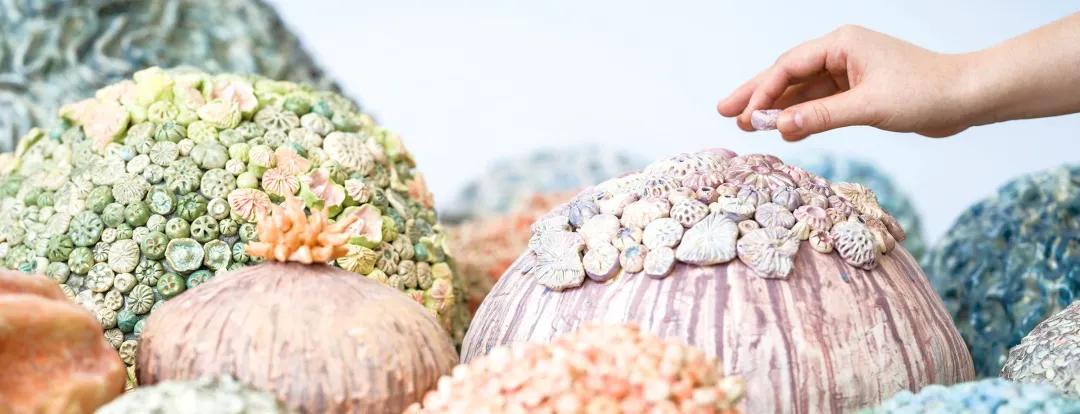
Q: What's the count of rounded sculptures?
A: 13